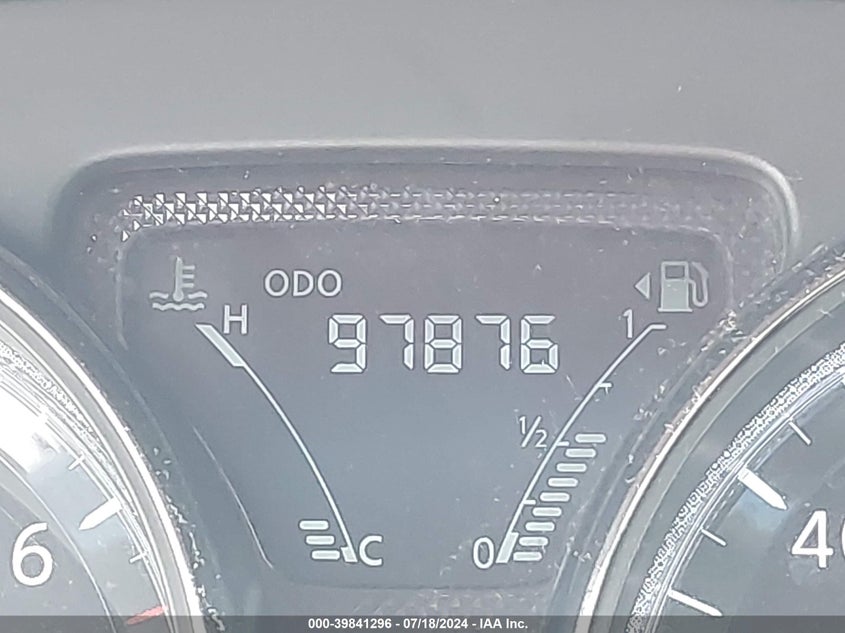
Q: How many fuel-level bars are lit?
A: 9